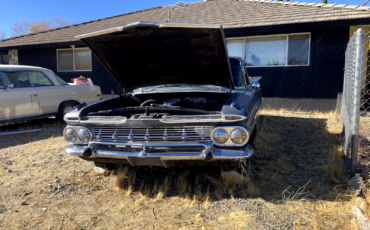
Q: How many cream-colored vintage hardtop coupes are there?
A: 1